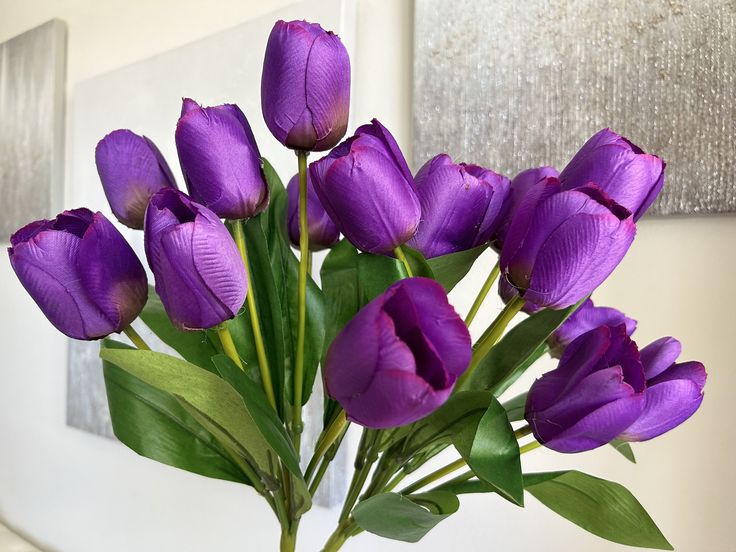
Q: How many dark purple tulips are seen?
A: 15